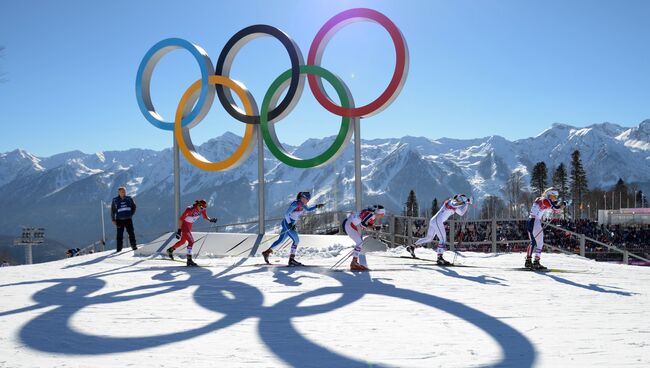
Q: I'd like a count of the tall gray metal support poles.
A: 3